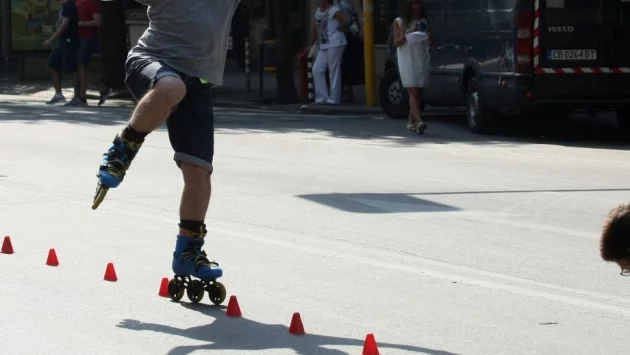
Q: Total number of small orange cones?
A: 7